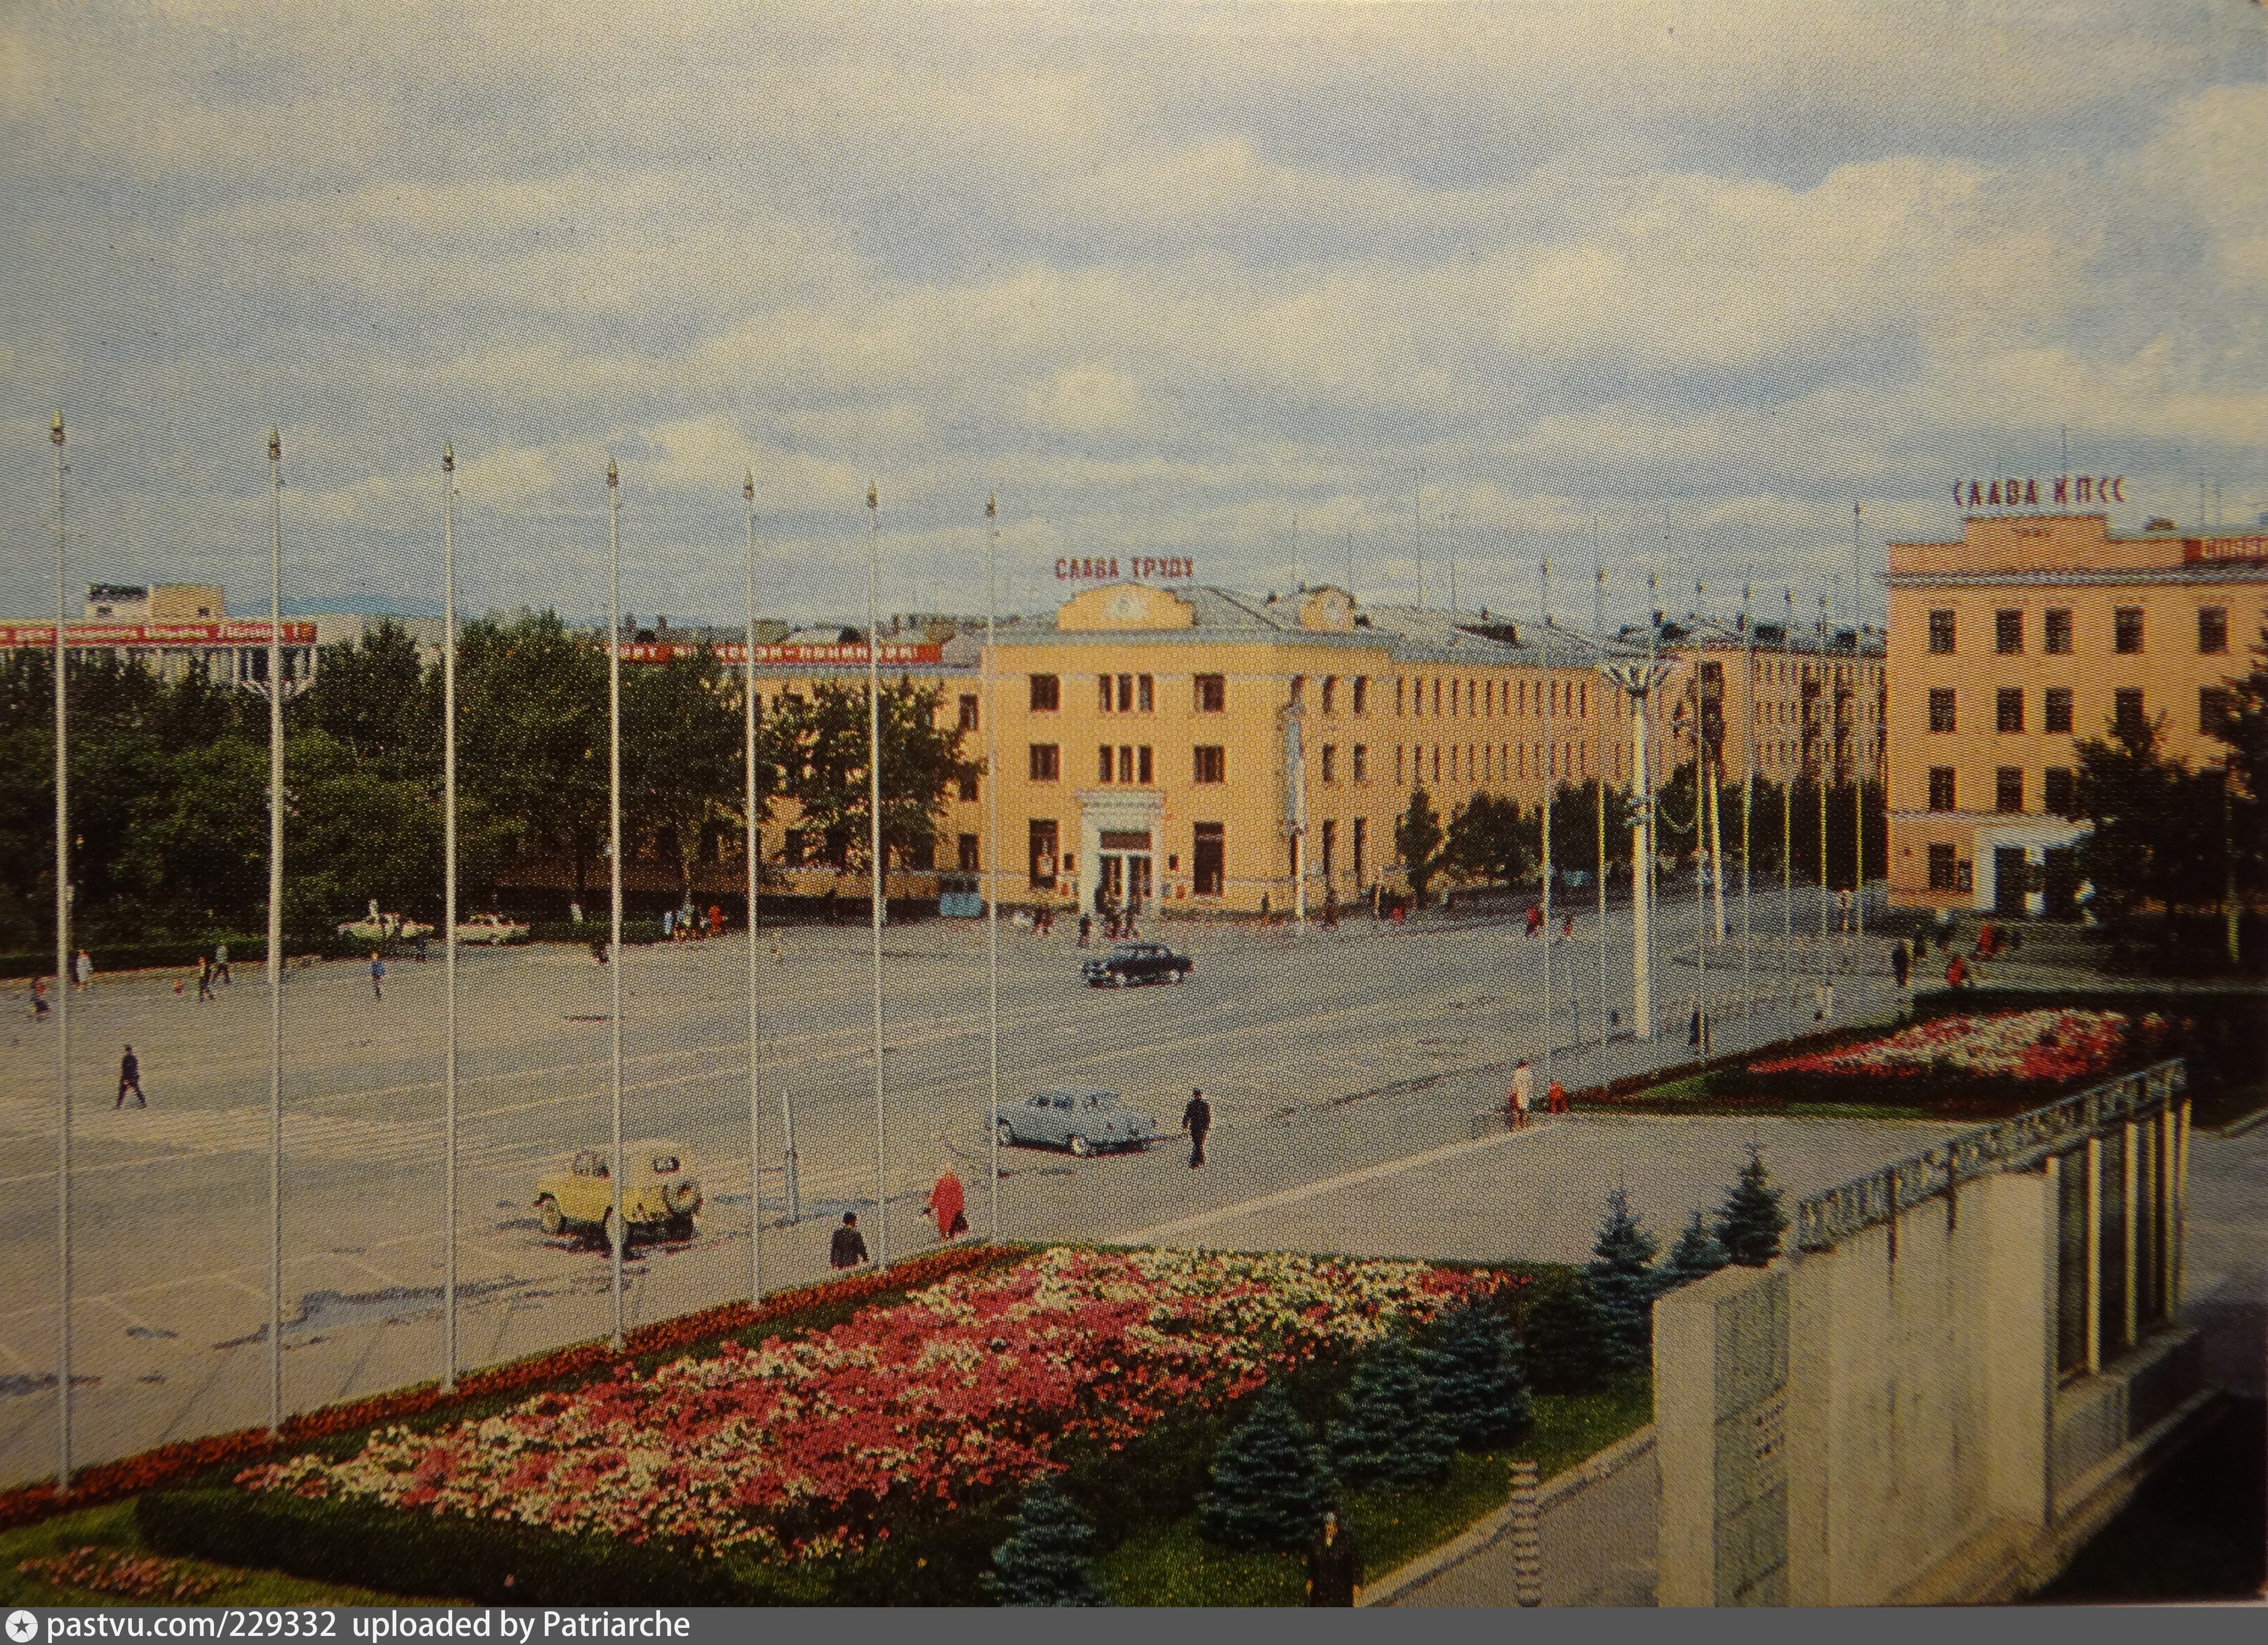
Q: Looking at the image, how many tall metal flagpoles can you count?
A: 15